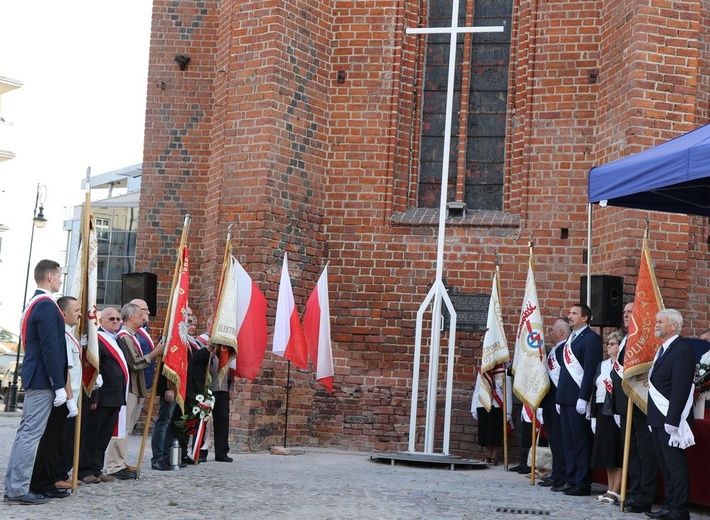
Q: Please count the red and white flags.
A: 3